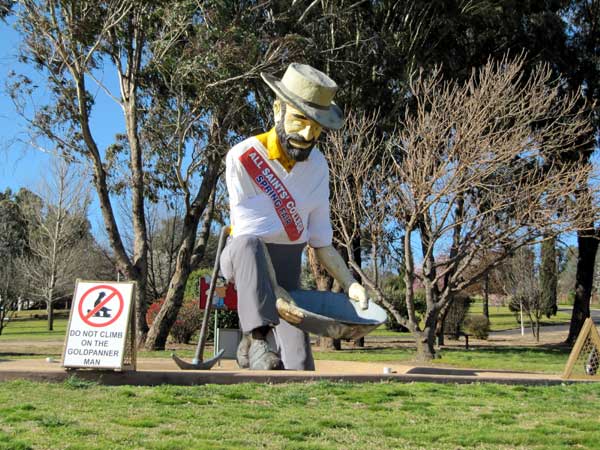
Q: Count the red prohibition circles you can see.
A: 1